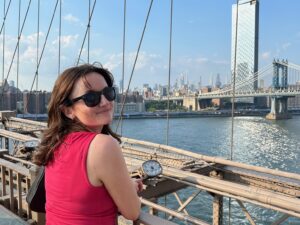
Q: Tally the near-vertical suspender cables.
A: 8